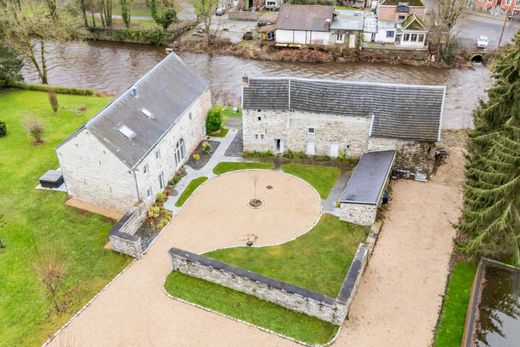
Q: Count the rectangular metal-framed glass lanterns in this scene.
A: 0